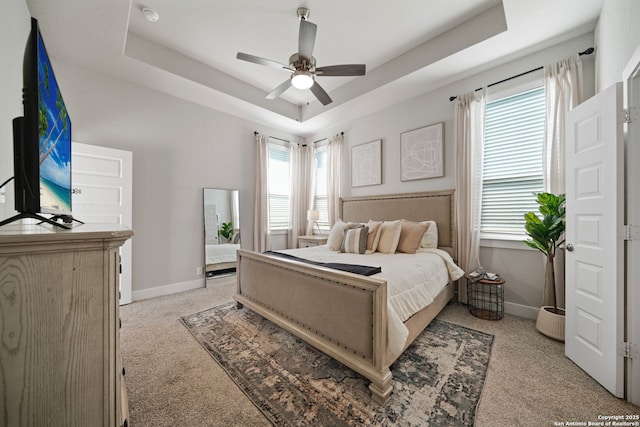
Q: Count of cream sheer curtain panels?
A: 6